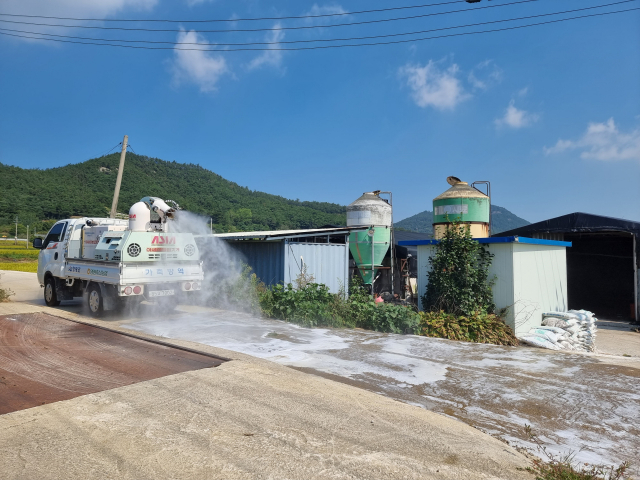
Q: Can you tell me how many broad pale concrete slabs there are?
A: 1